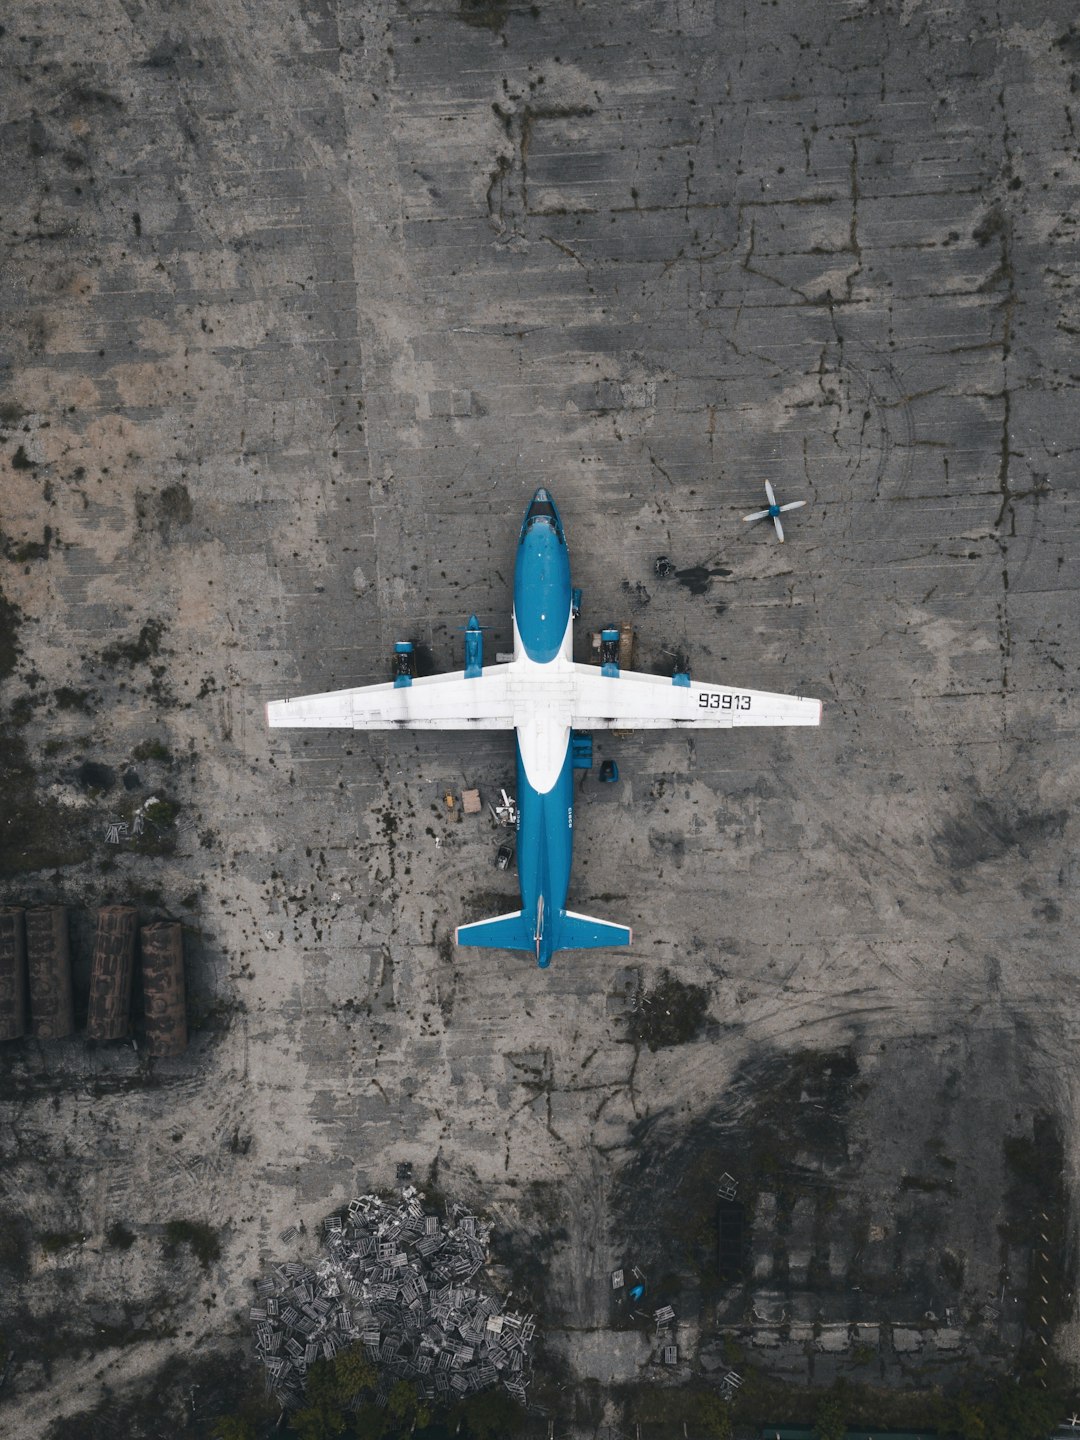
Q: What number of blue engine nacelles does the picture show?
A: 4